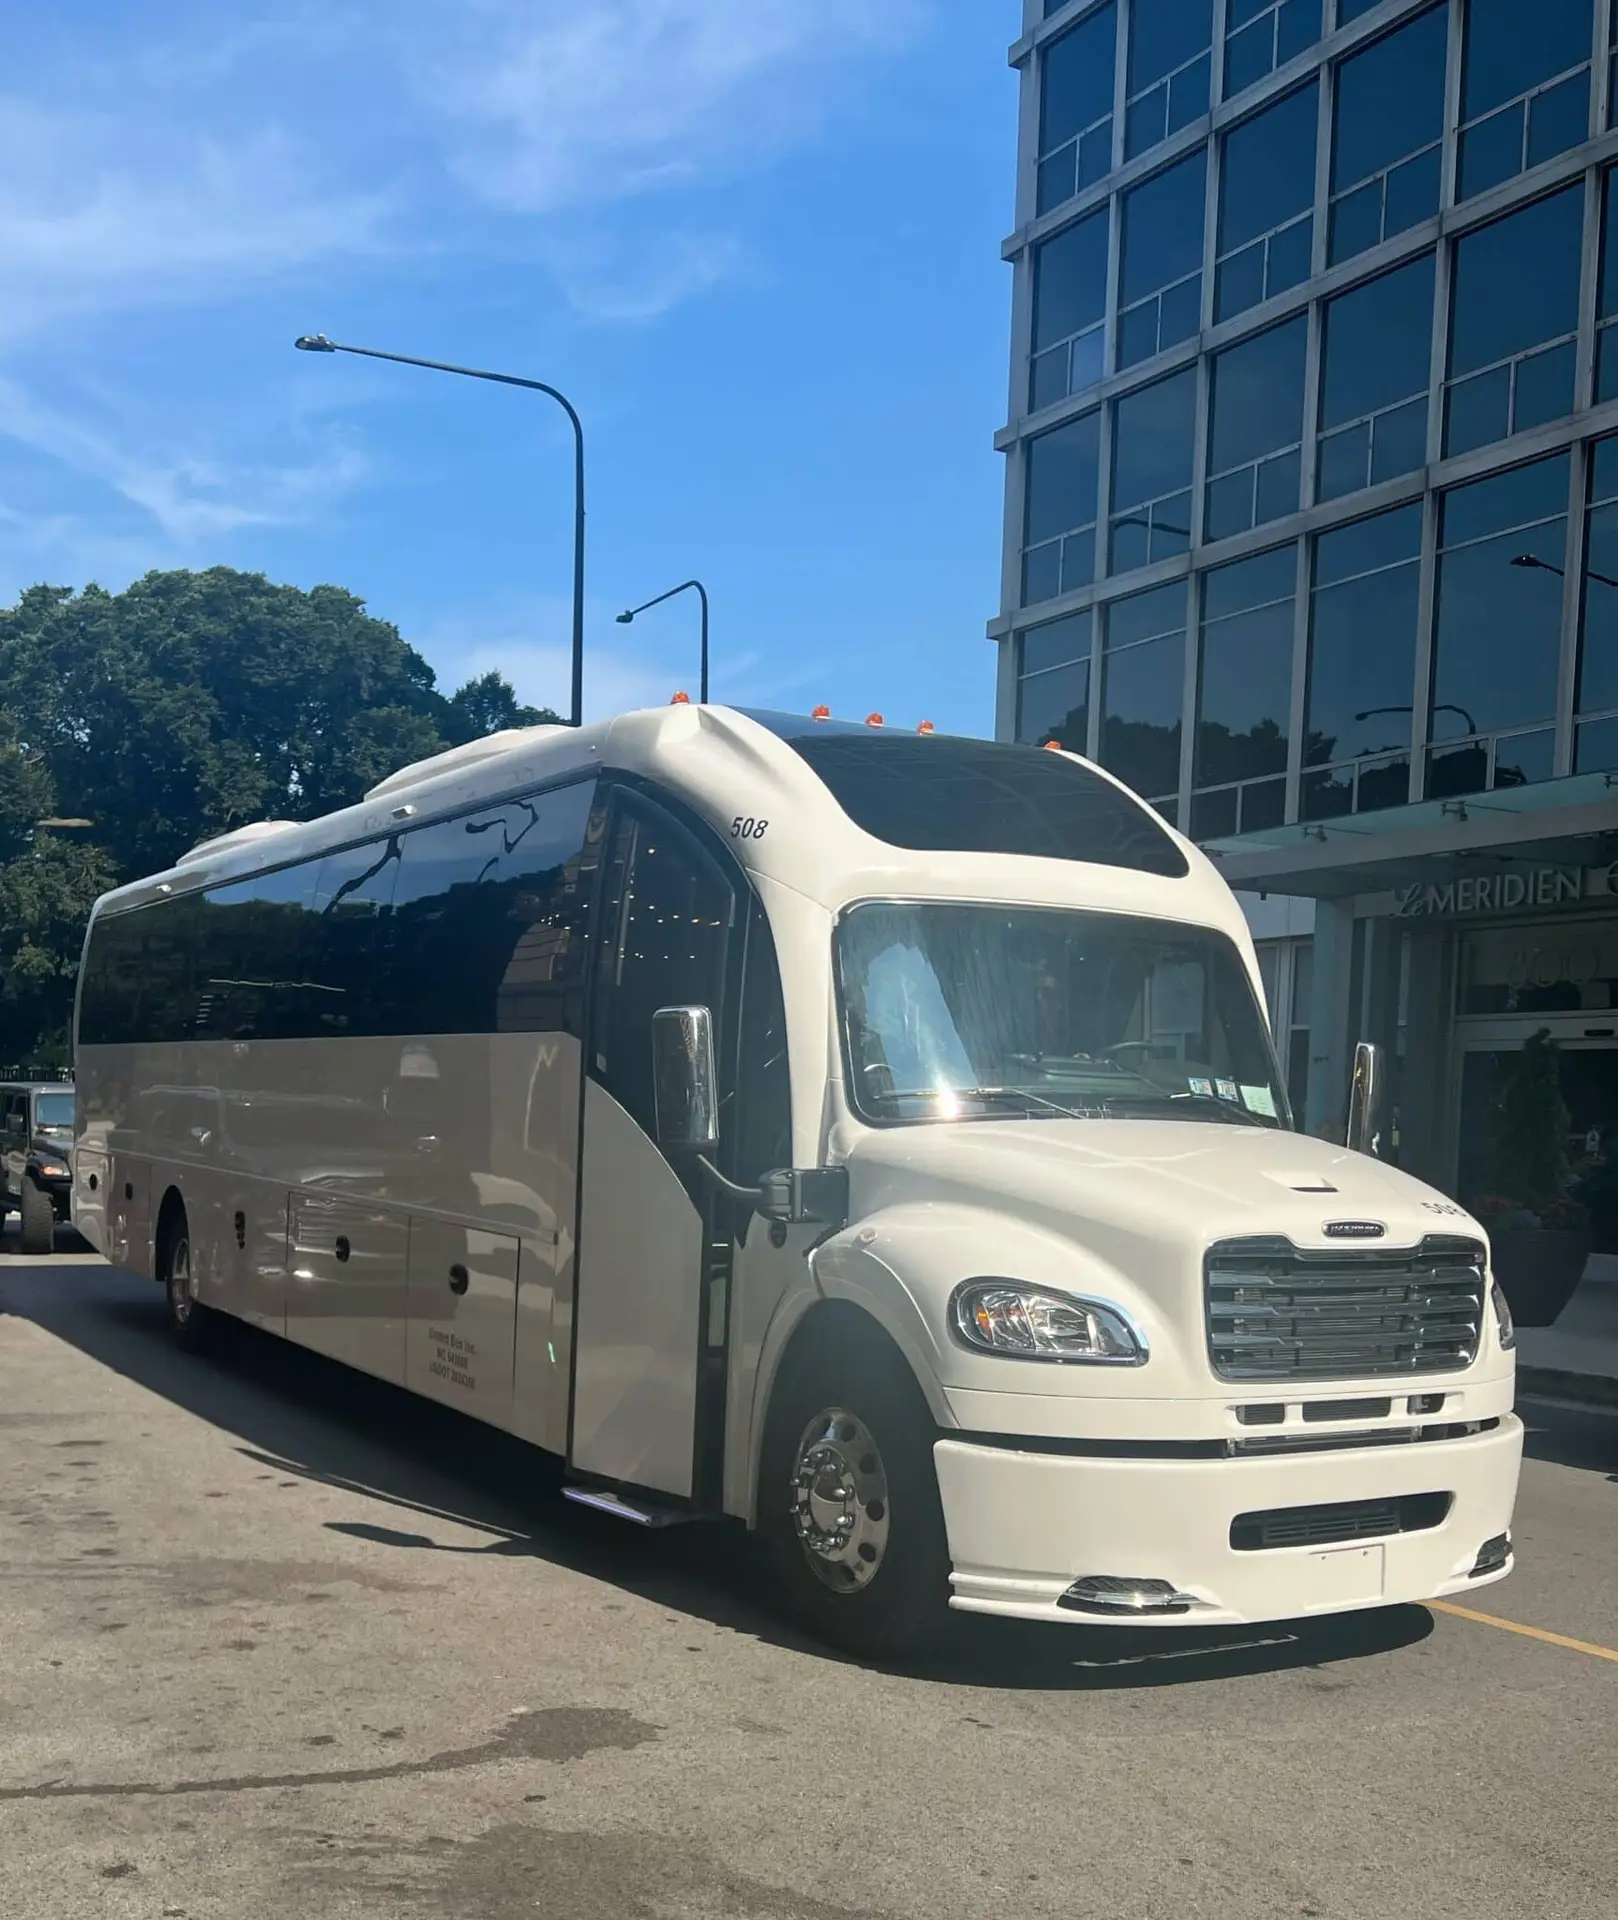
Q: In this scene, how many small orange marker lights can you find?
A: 5